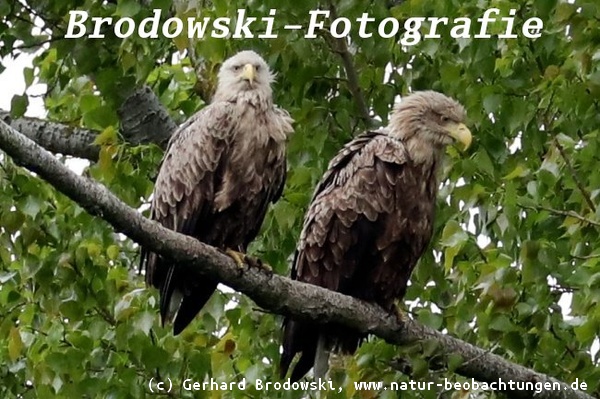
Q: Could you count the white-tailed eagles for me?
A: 2